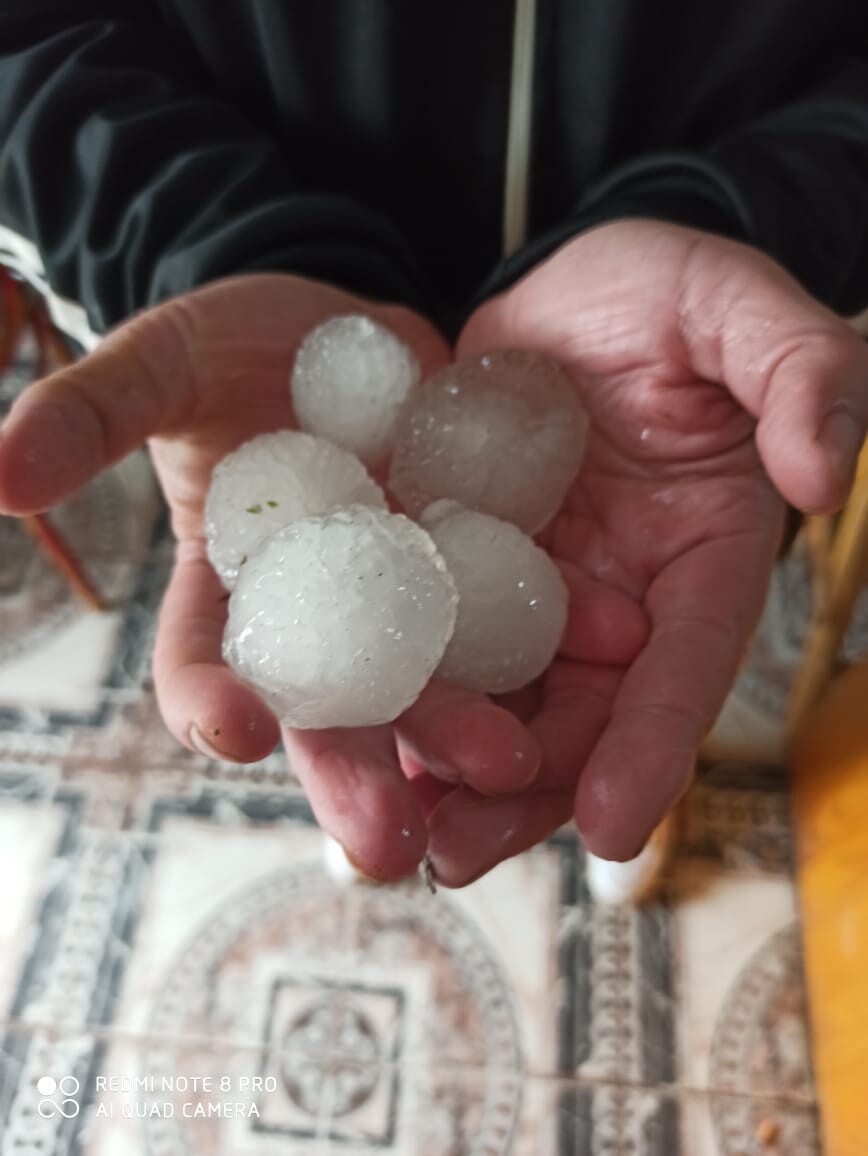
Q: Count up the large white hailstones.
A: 5